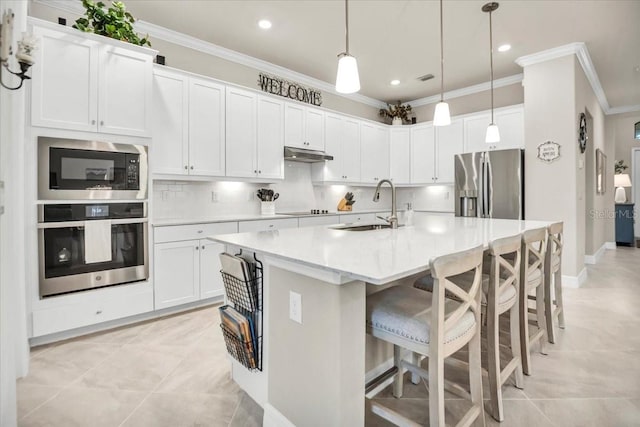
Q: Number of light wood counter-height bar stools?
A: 4